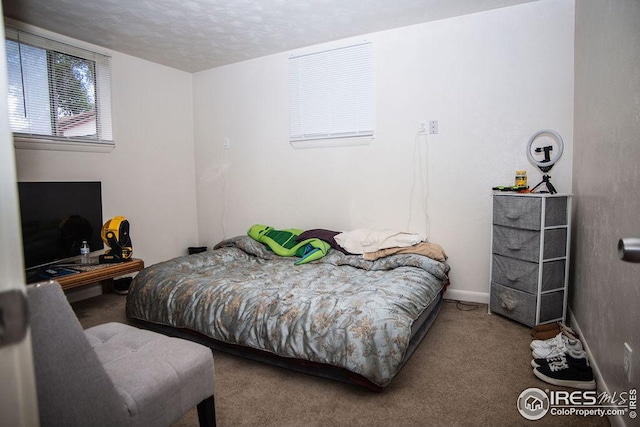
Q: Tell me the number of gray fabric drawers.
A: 4